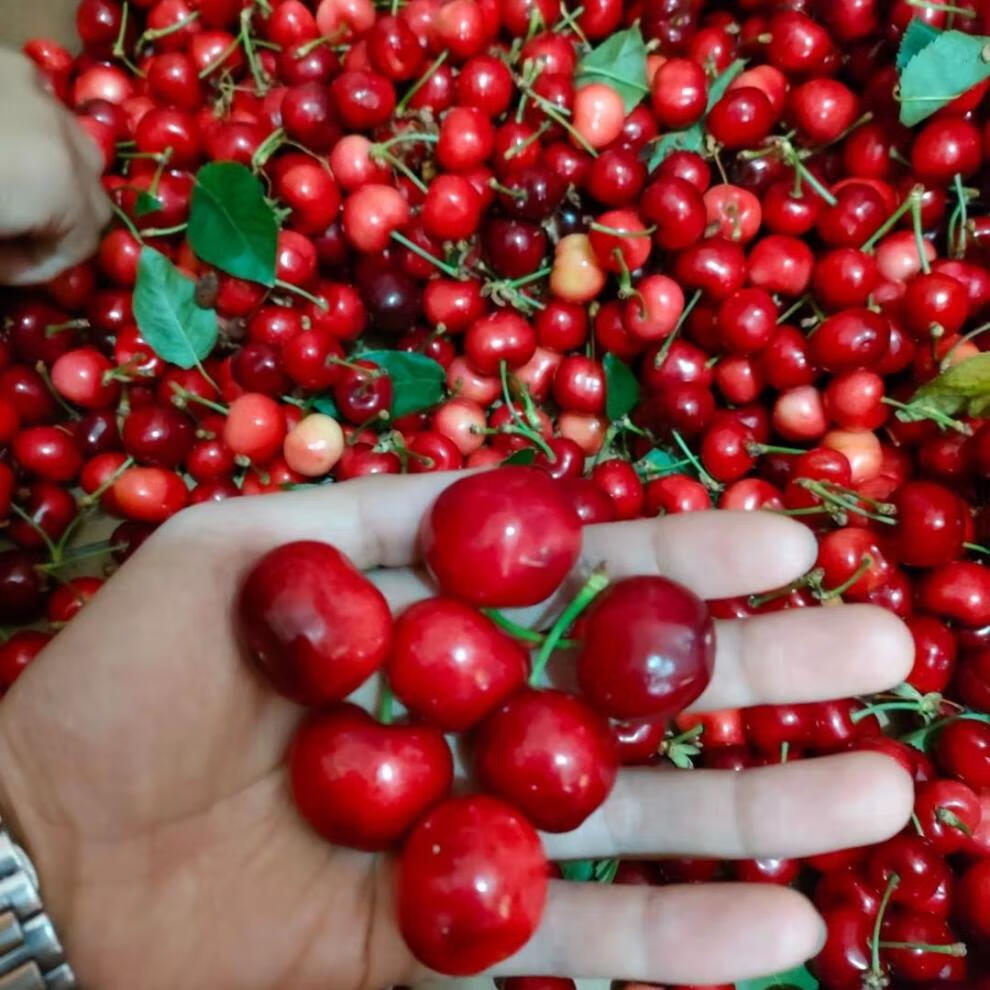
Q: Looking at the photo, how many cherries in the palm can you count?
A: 7